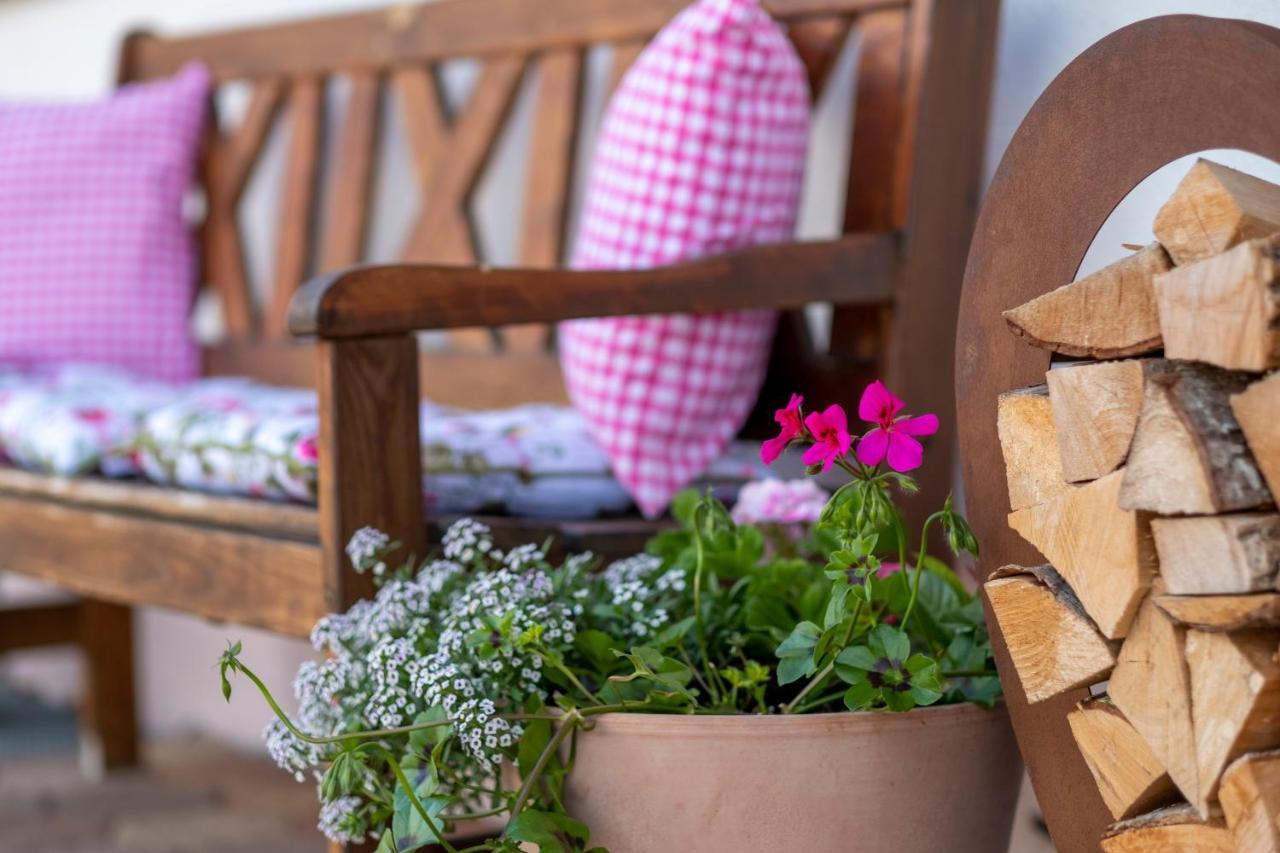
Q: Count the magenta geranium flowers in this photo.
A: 3